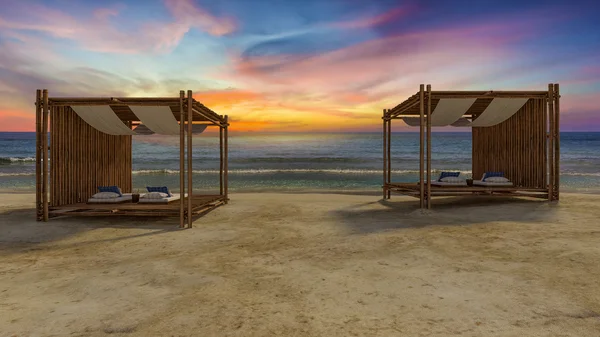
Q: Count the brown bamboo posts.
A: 12